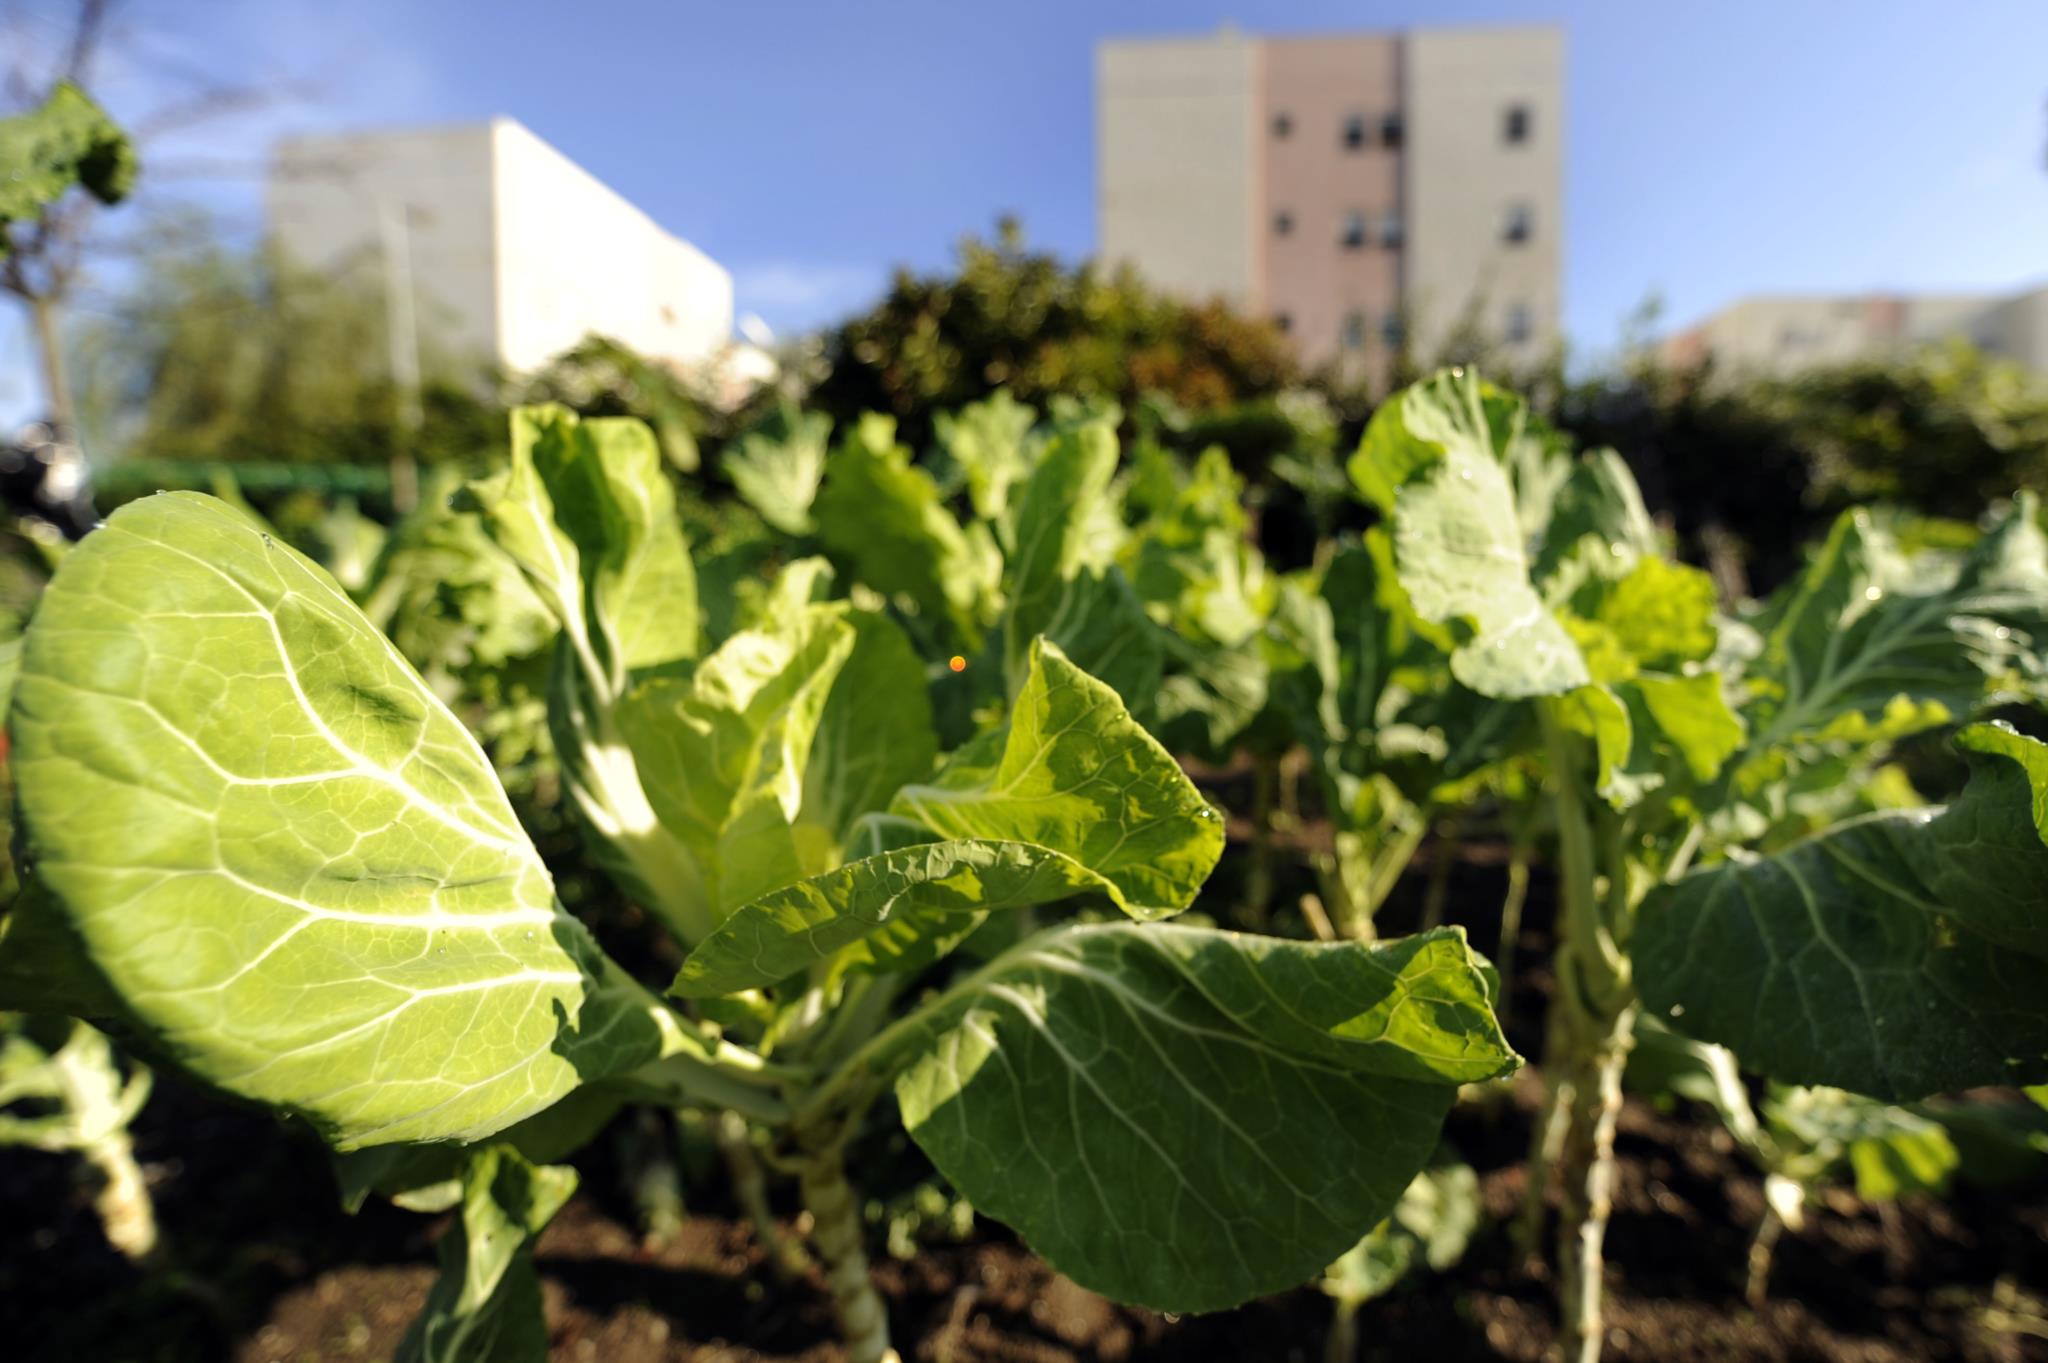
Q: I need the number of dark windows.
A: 12